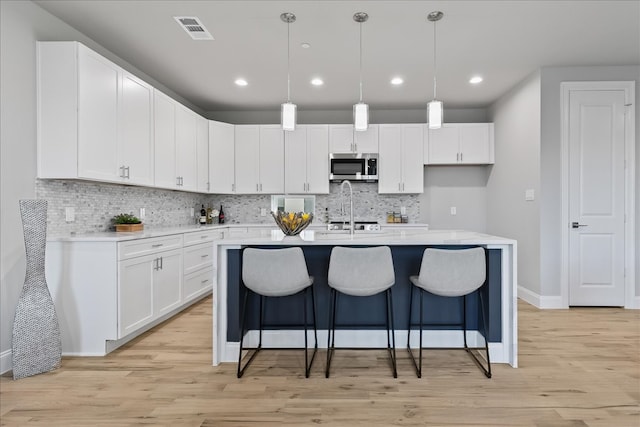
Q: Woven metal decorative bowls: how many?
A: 1